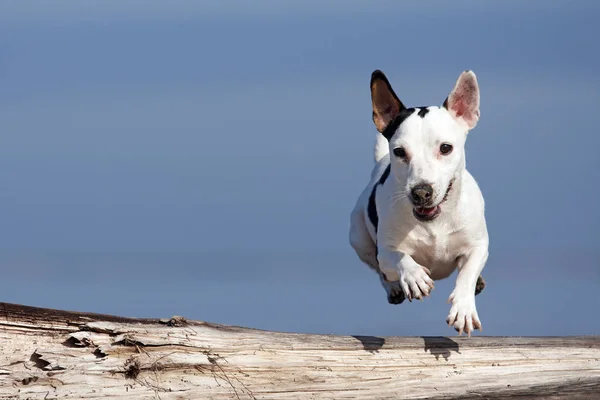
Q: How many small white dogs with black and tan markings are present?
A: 1